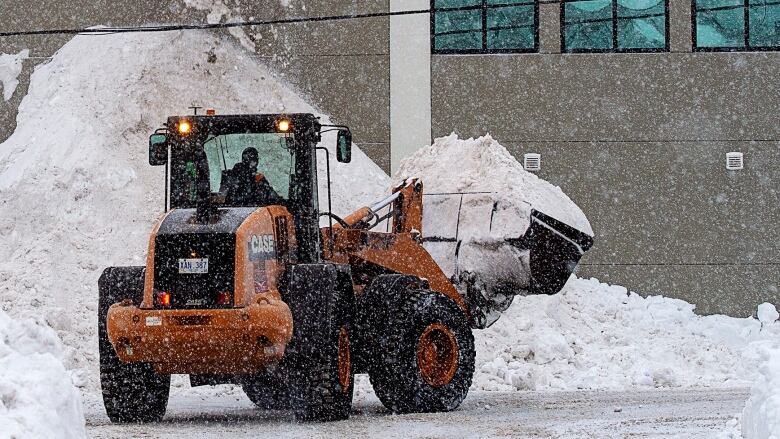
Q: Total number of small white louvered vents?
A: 2